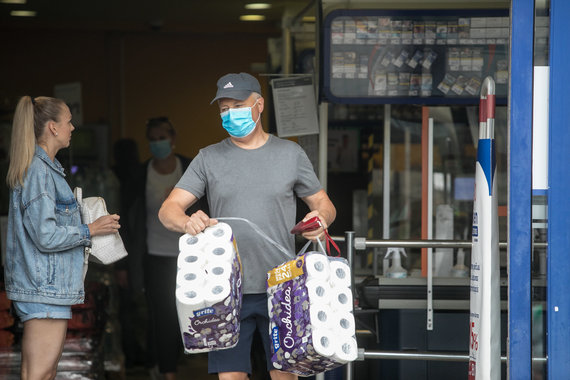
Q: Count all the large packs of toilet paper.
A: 2